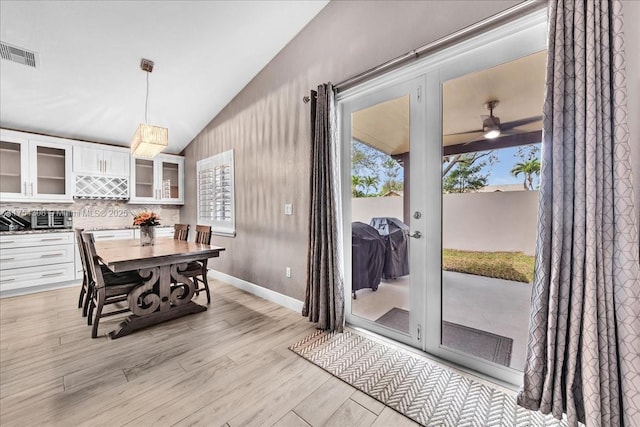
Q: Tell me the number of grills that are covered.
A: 2